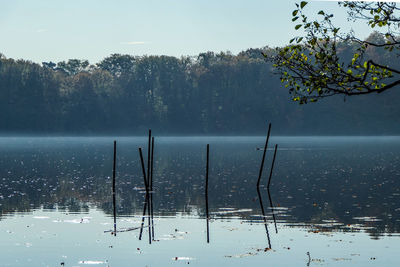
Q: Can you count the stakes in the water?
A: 7